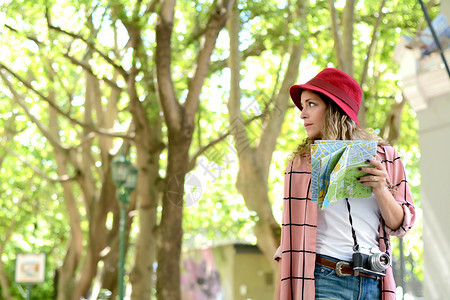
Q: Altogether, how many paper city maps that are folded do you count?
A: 1